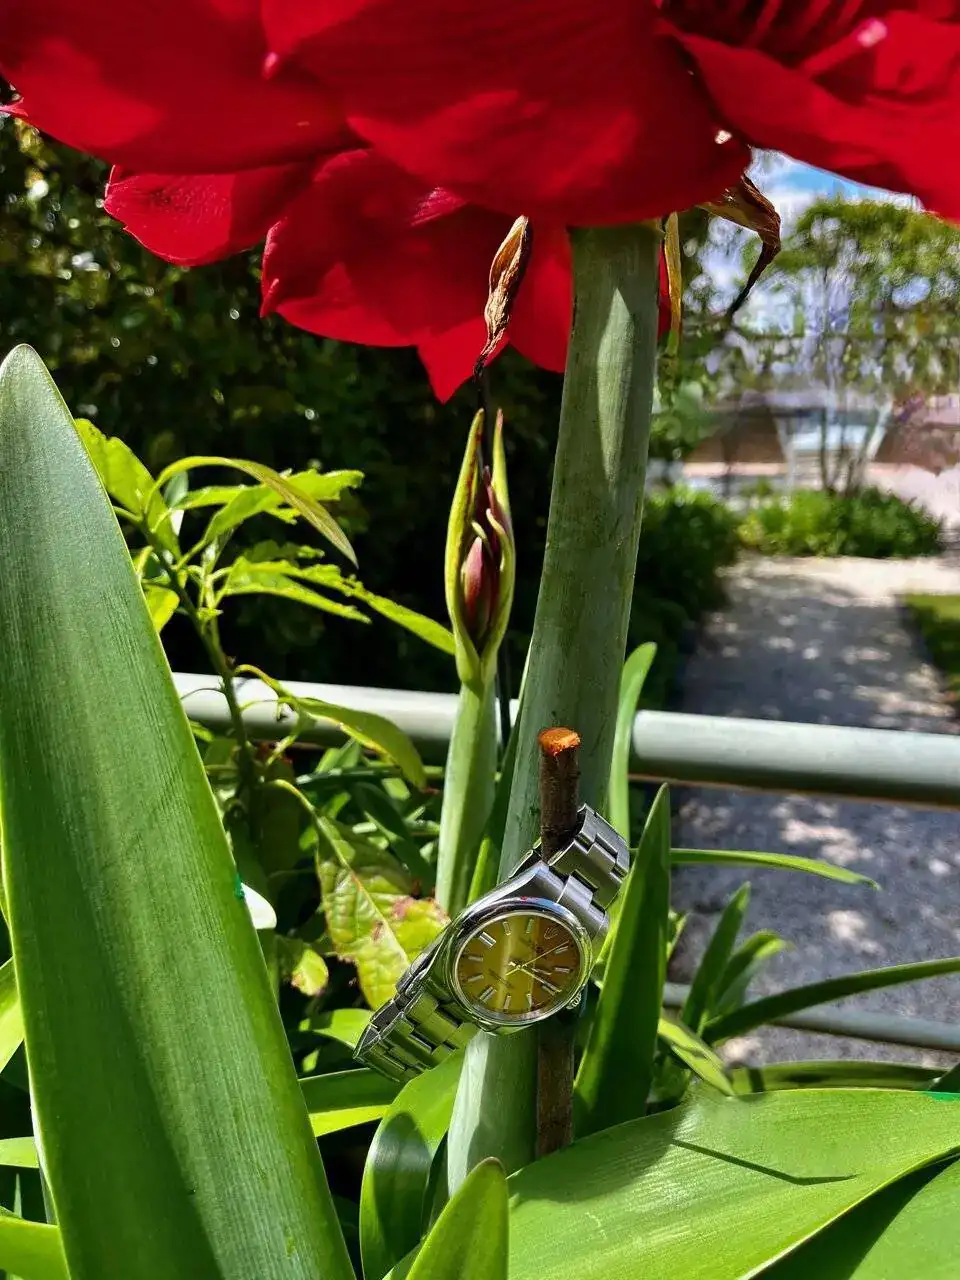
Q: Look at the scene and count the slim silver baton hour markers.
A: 11